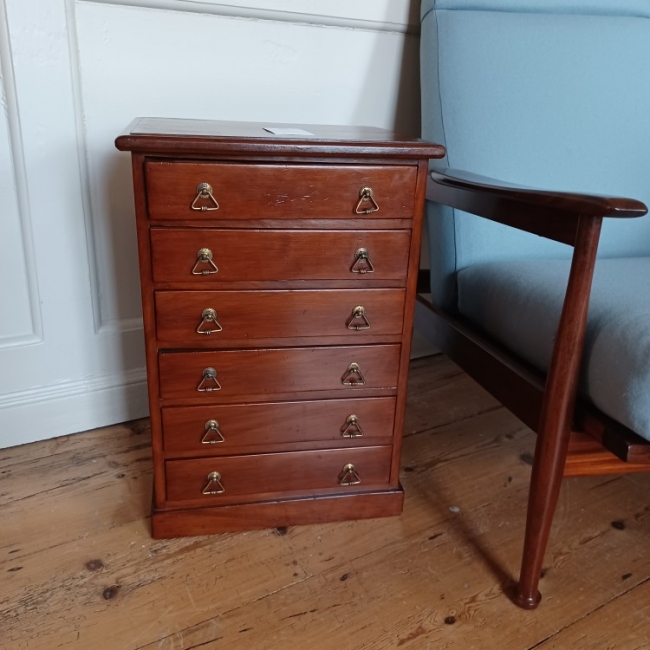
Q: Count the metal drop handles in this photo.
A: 12